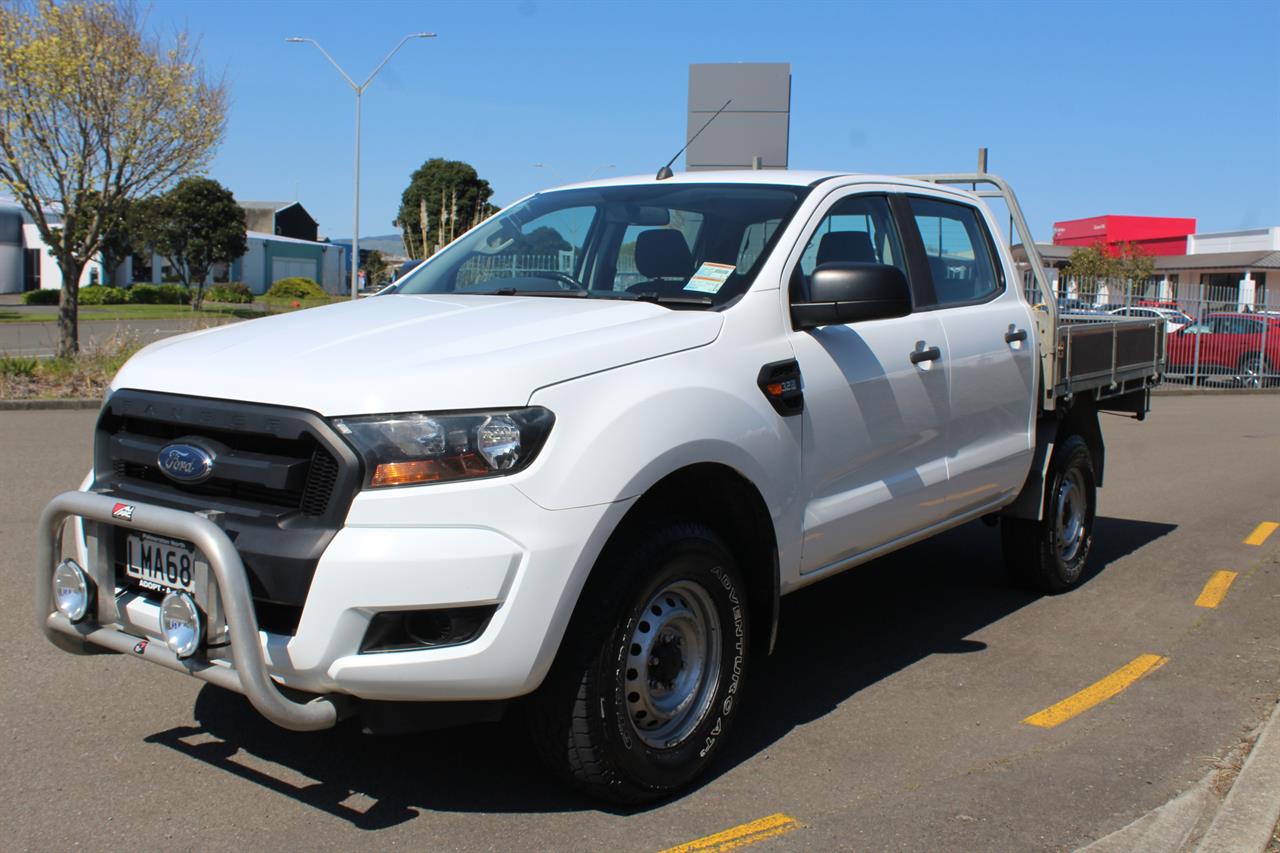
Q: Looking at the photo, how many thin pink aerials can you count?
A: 0